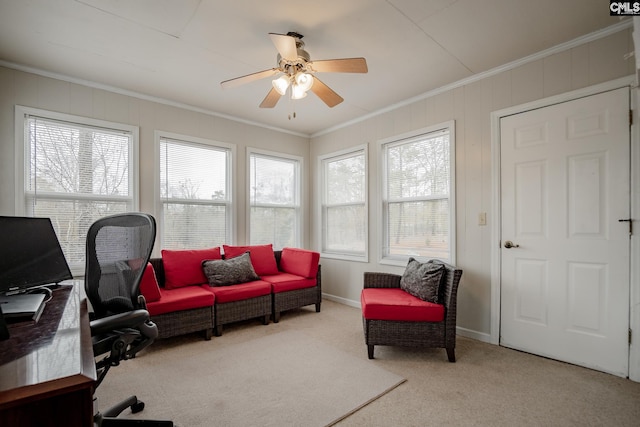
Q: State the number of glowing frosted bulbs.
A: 3